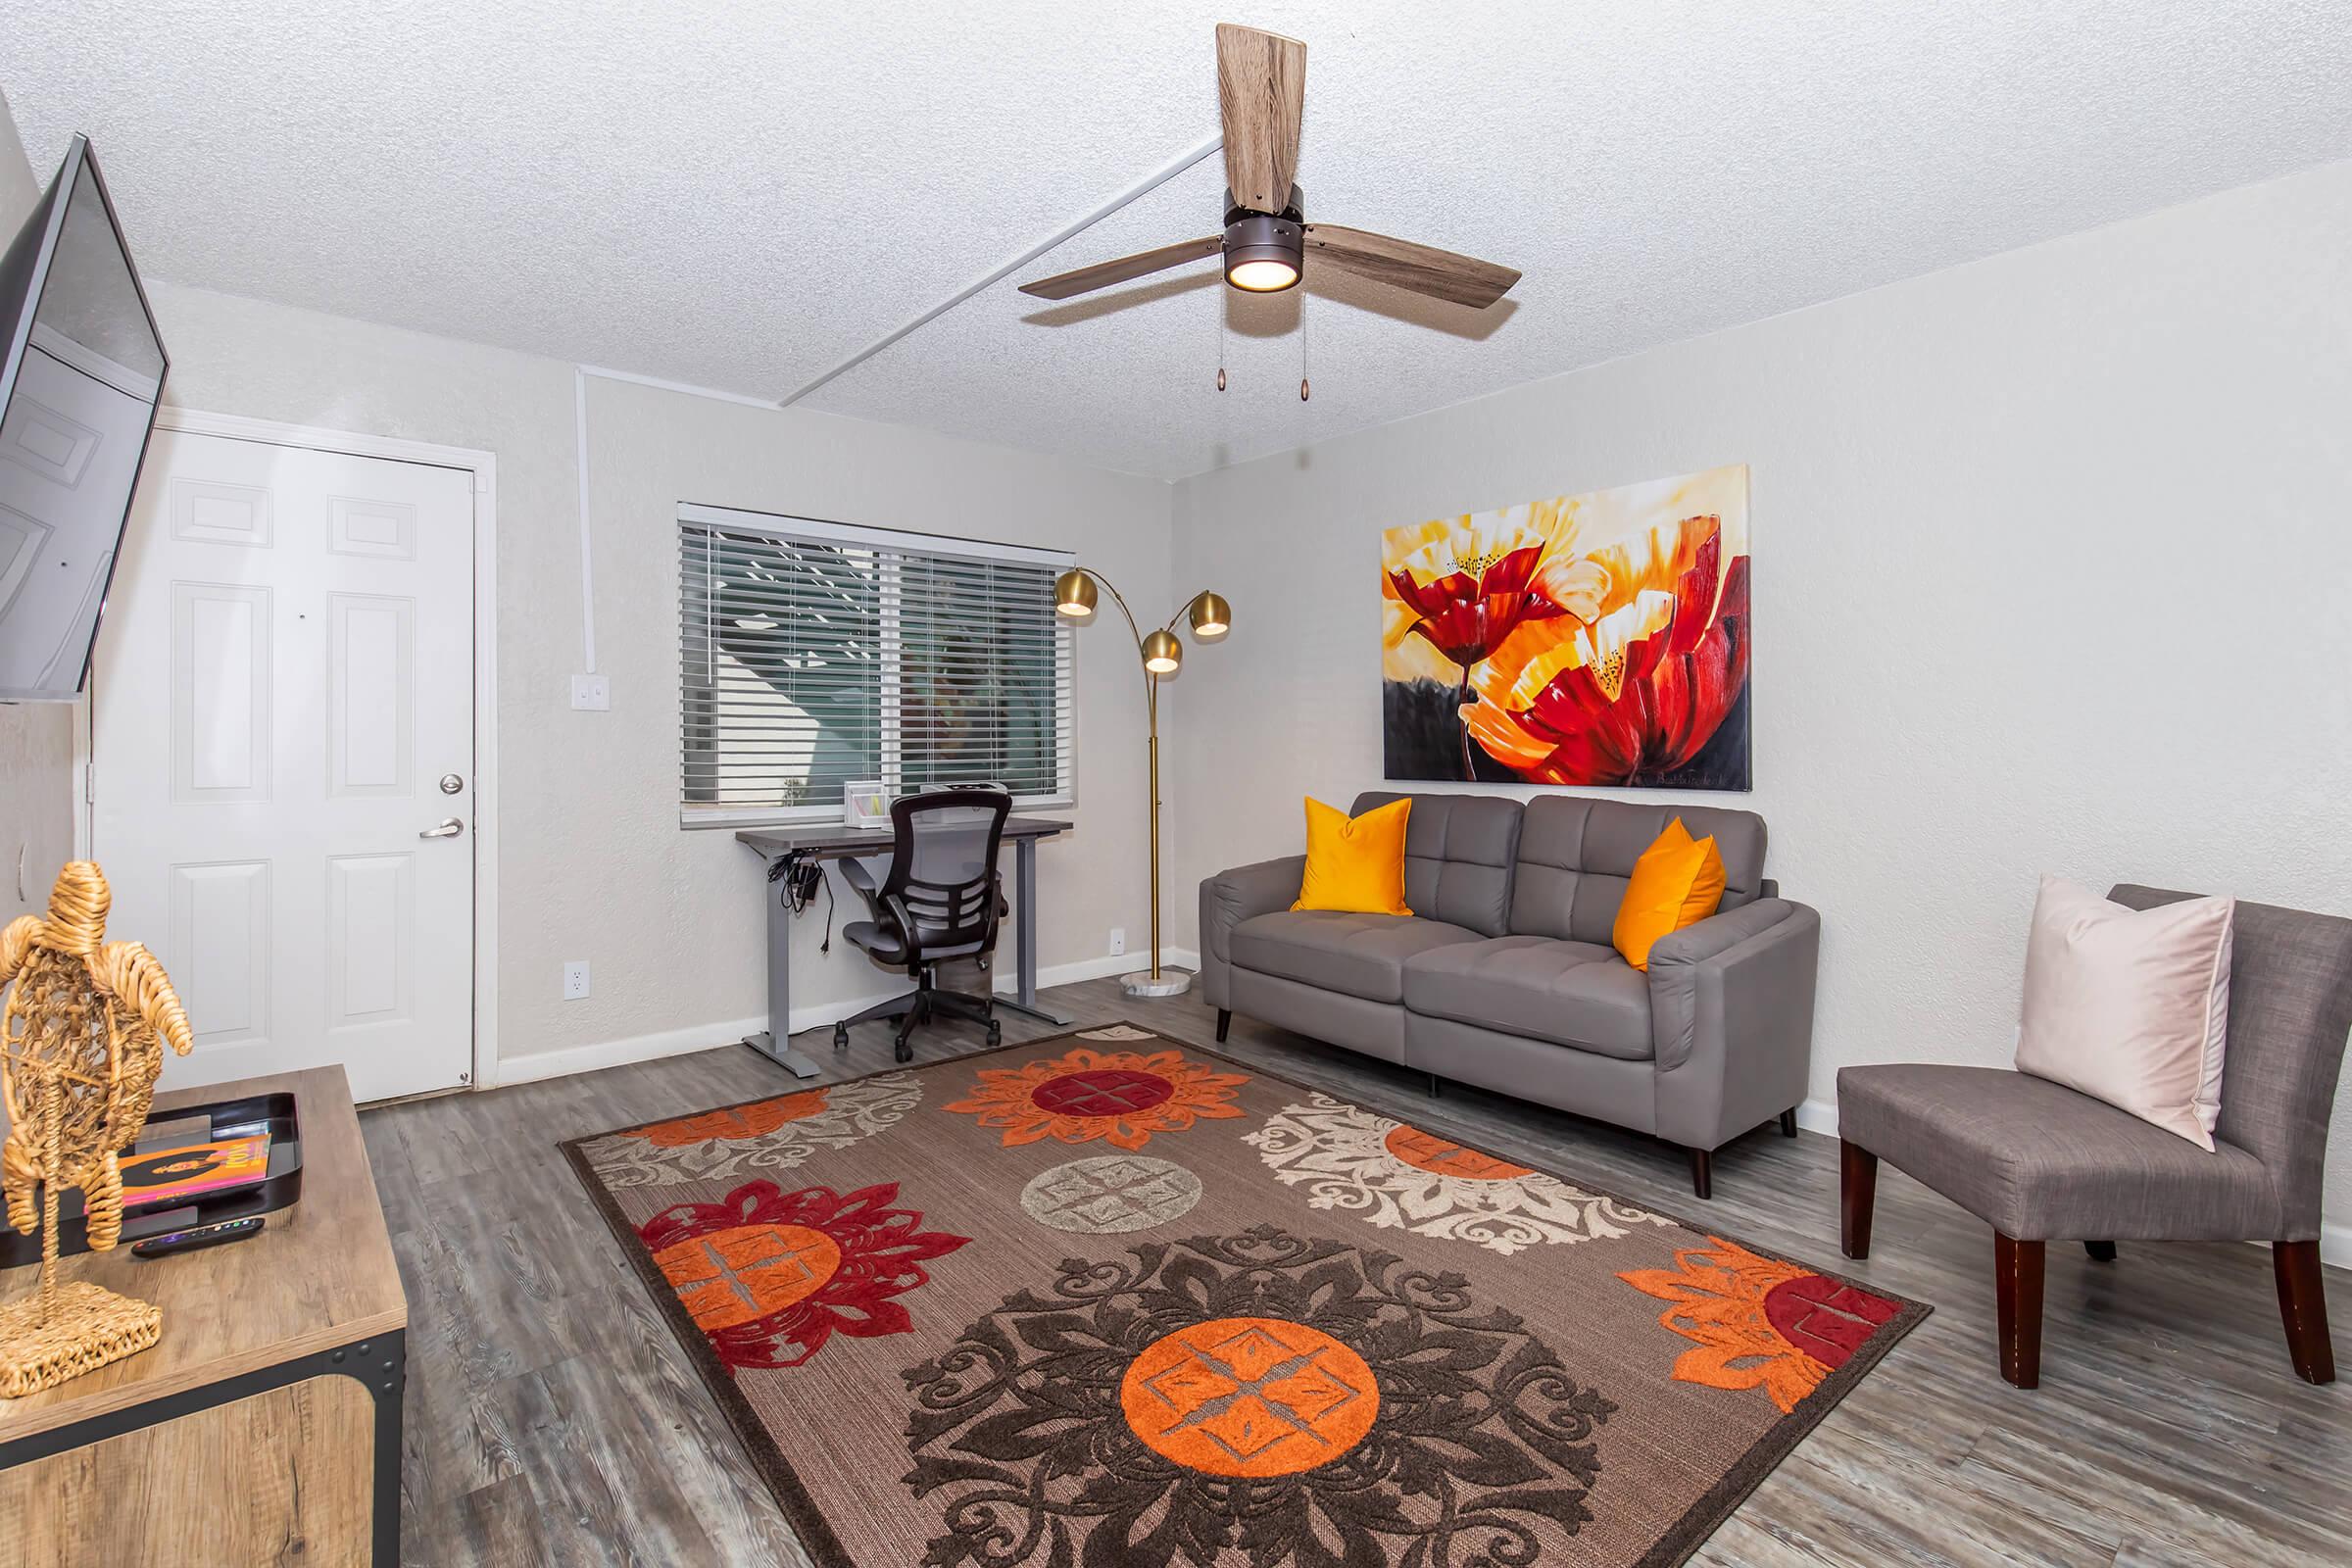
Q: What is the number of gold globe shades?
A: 3